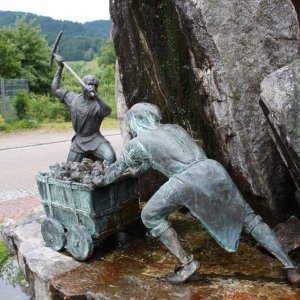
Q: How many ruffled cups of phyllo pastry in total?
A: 0